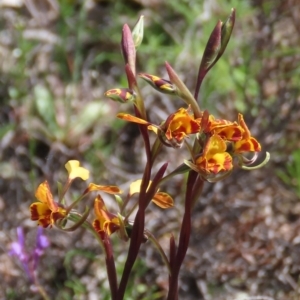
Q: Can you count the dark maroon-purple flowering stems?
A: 3